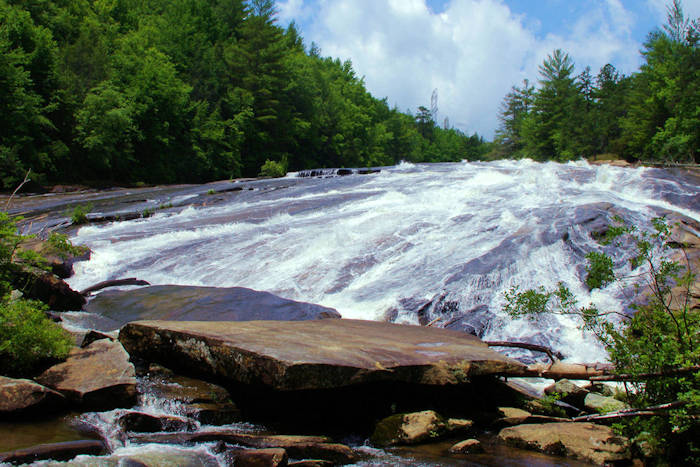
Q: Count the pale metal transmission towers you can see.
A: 2